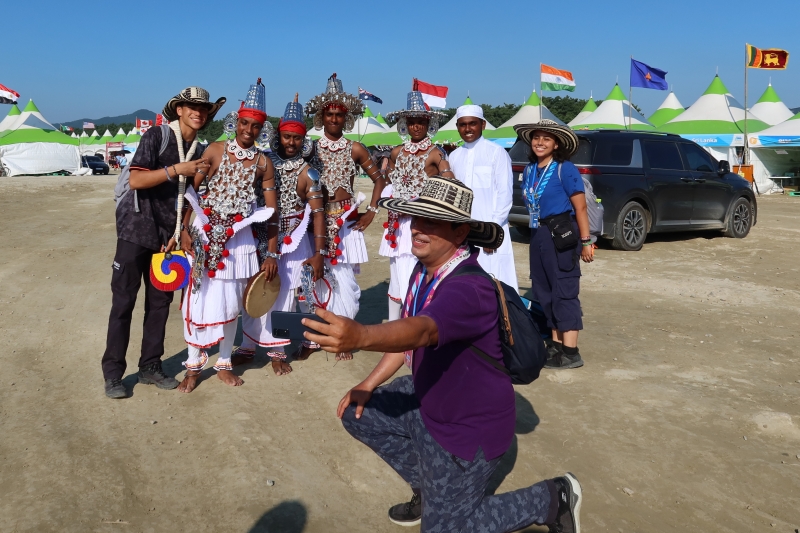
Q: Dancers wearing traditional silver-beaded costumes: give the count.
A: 4